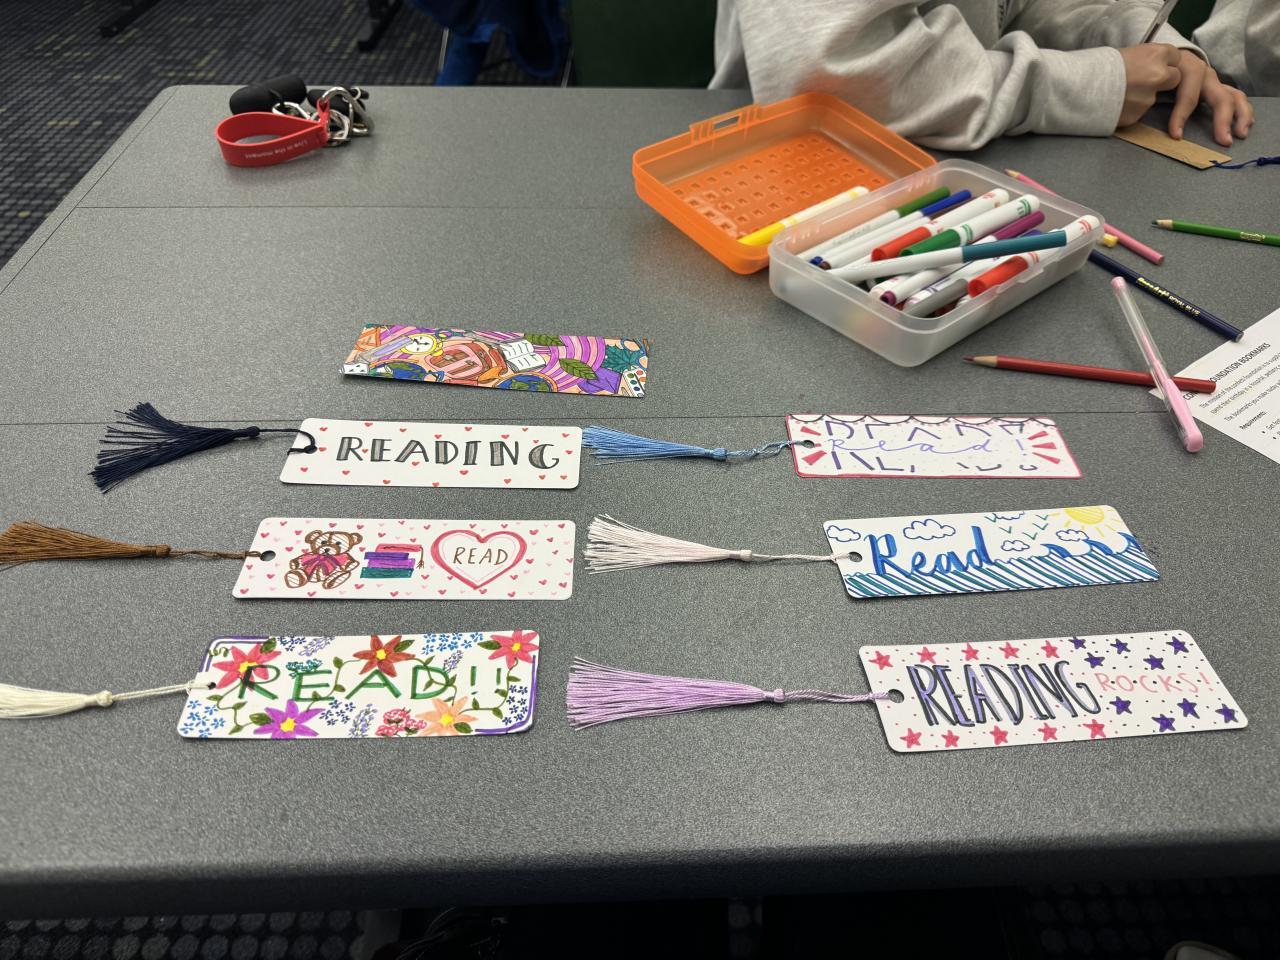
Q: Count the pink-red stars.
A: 10